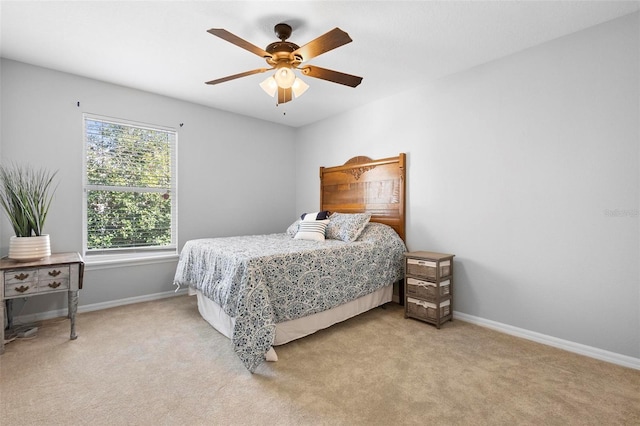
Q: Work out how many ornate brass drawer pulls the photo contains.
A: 4